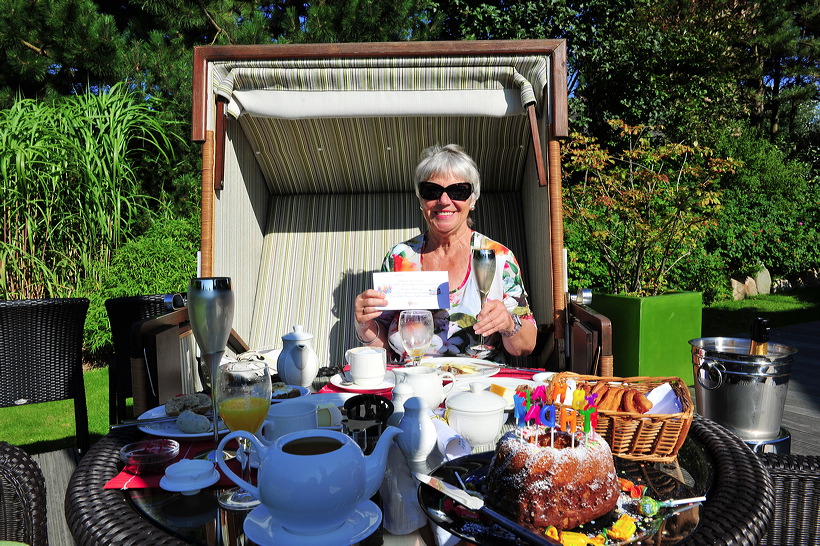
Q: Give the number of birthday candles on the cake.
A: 13